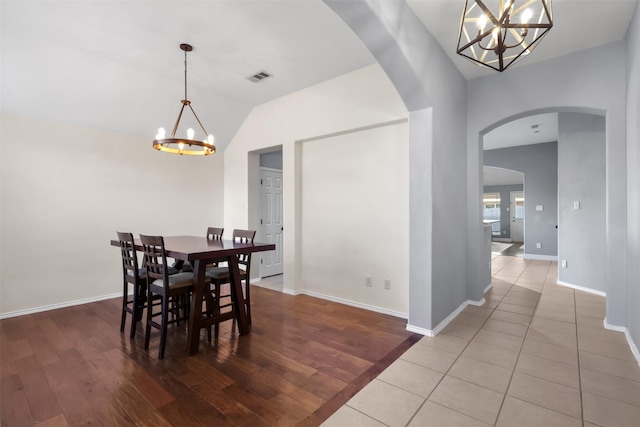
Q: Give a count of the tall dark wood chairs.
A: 4